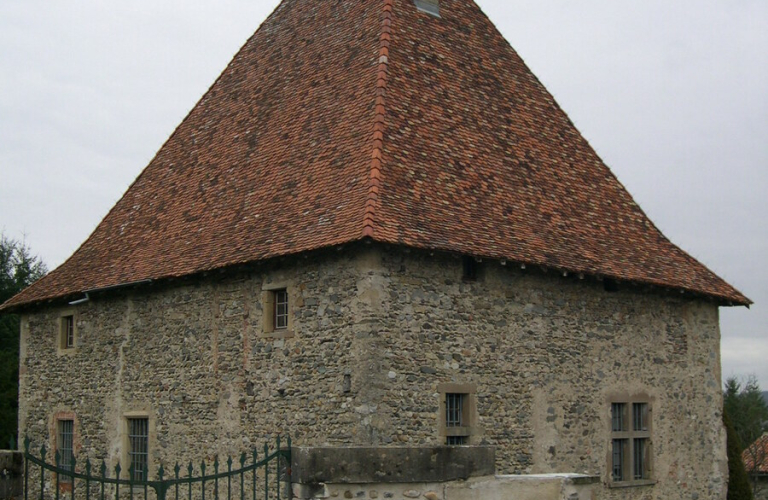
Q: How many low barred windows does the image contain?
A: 4